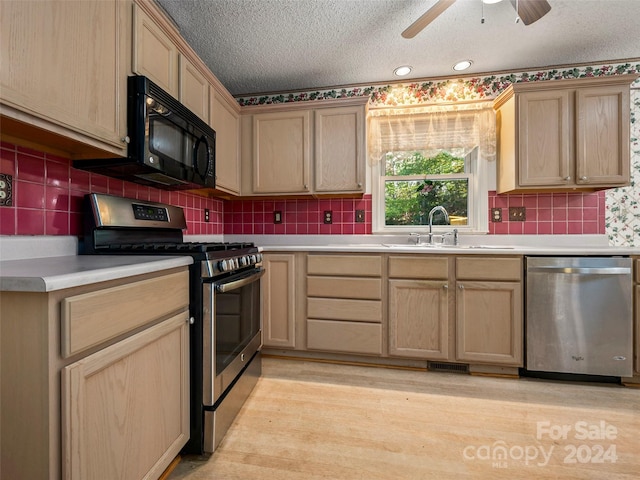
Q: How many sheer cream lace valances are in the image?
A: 1